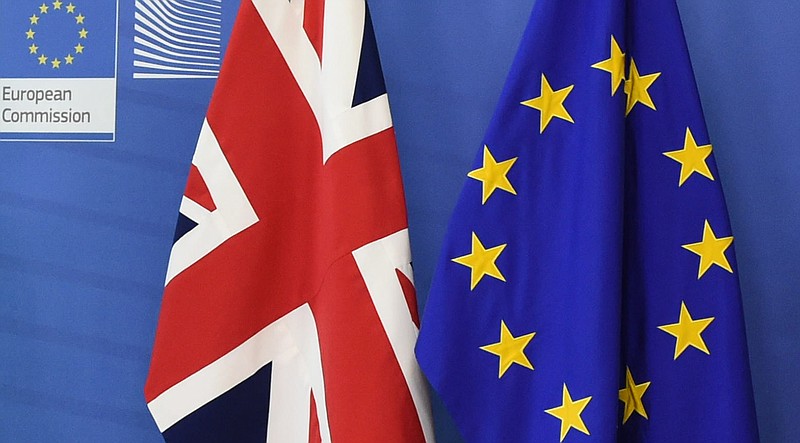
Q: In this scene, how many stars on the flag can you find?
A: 11